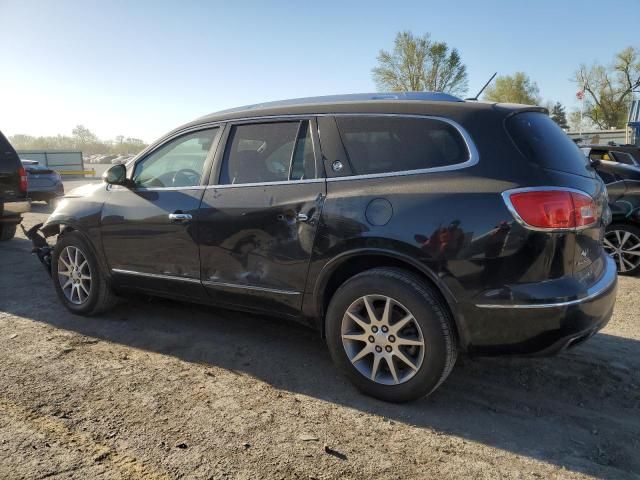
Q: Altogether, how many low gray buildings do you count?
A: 1